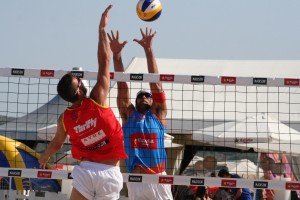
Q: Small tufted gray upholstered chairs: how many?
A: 0